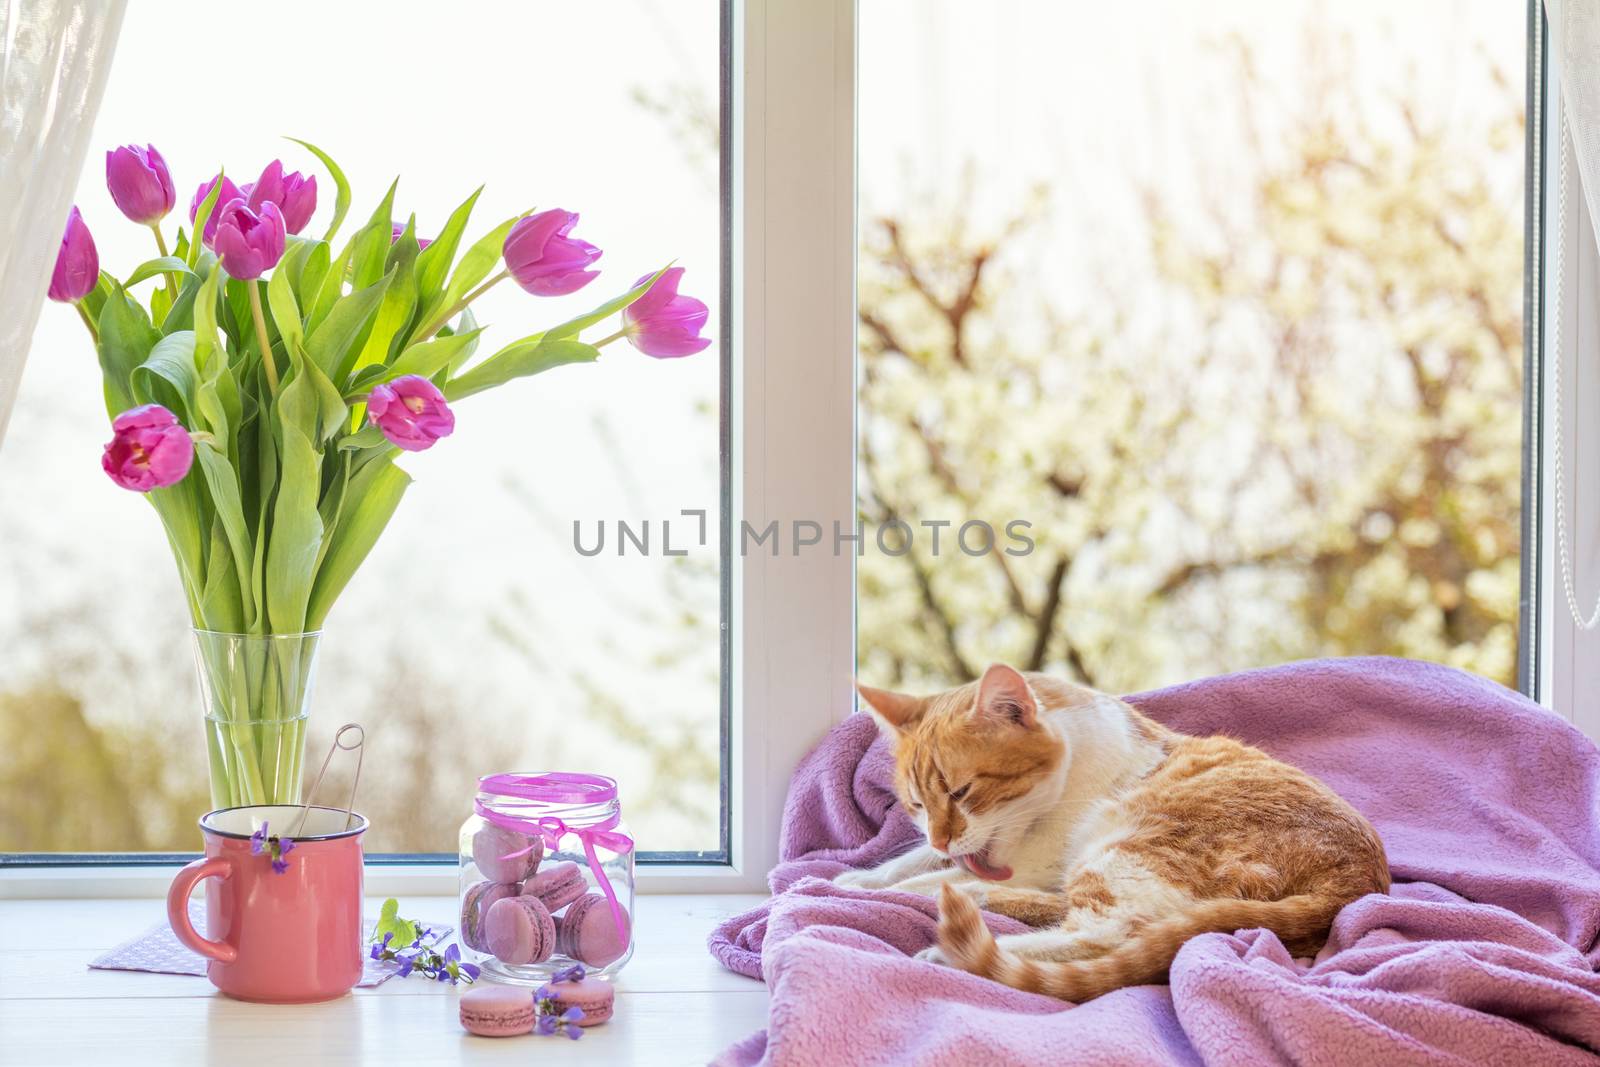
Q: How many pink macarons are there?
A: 7